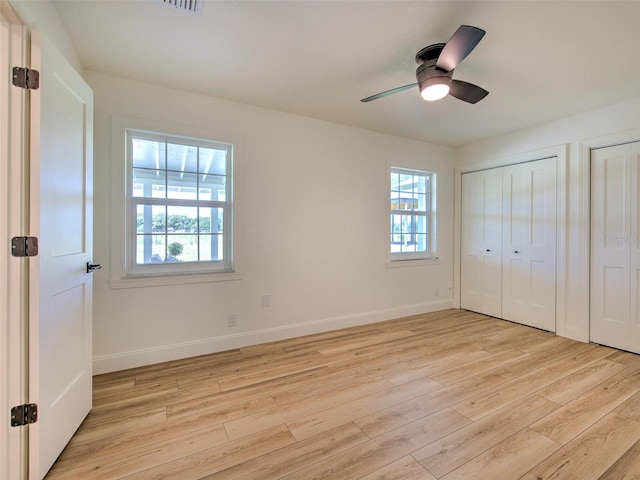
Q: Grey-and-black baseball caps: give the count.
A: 0